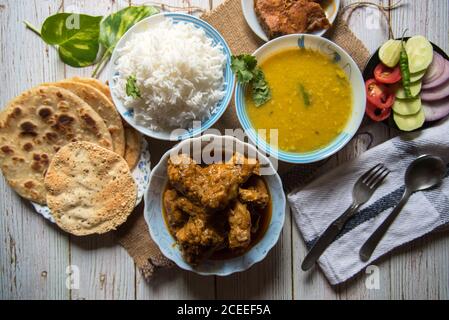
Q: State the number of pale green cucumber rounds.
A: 5